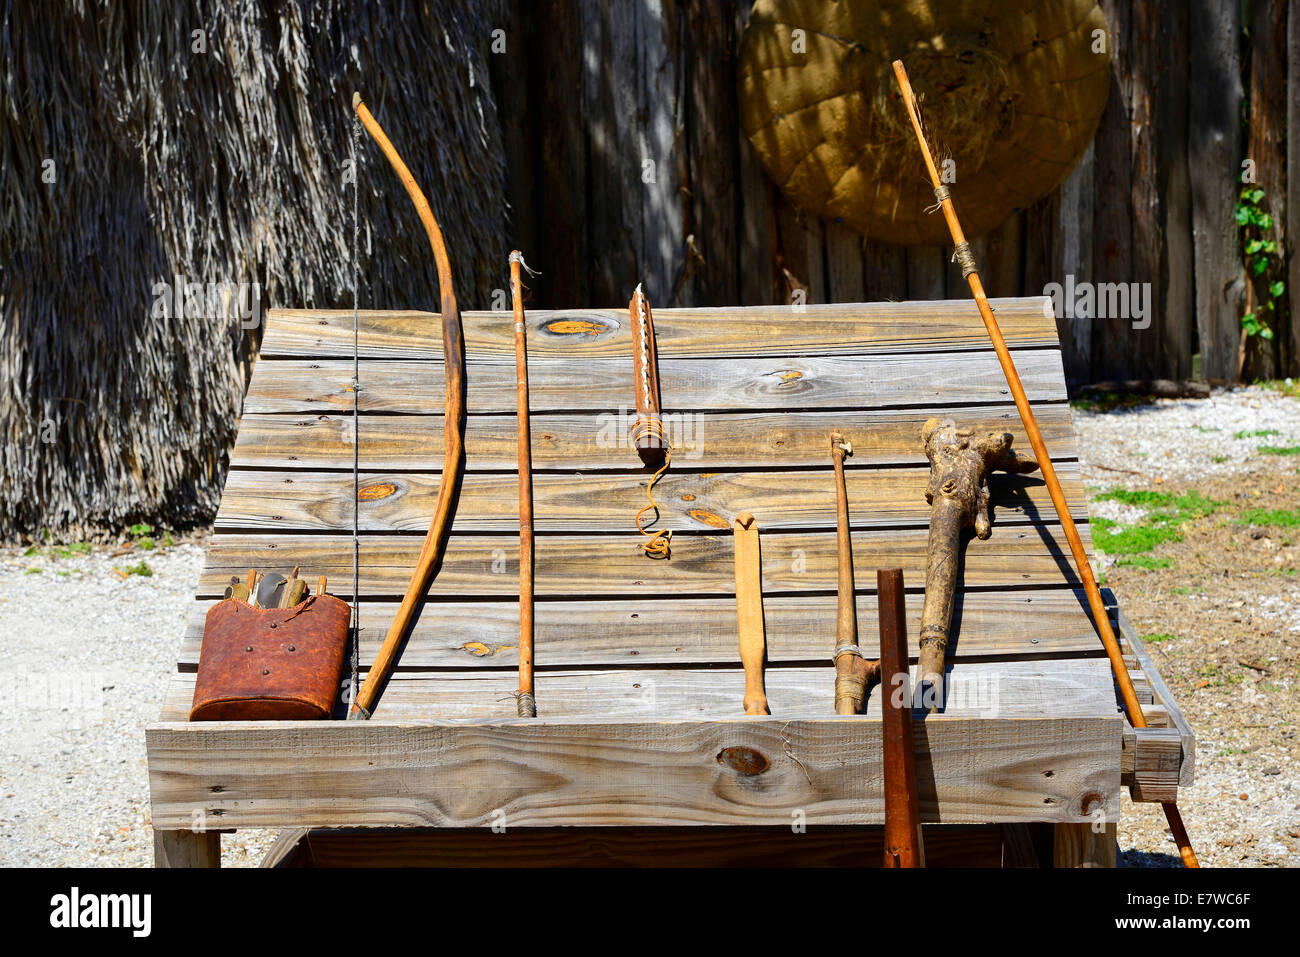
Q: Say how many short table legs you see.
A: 2